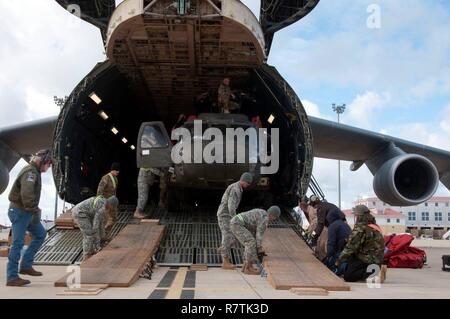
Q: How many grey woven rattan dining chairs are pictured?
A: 0